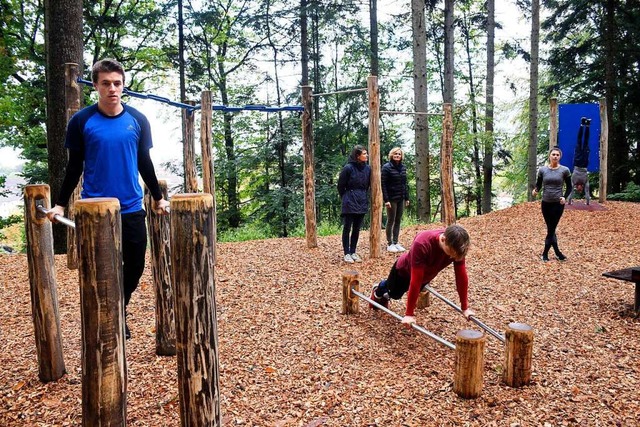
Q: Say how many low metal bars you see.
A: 2